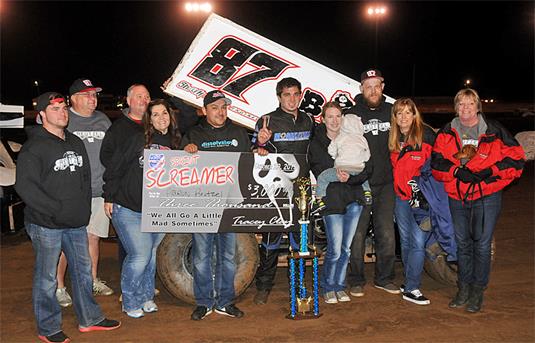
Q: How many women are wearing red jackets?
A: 2